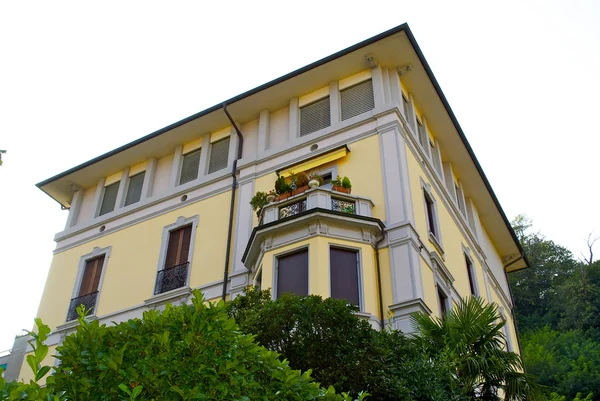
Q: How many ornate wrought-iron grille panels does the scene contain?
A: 4